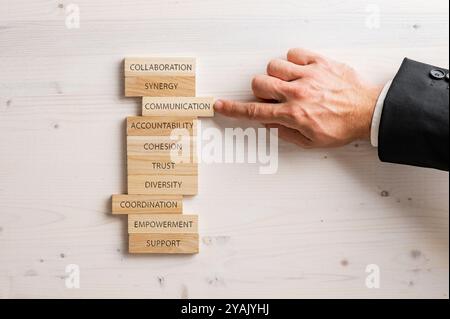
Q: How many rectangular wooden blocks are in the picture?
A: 10